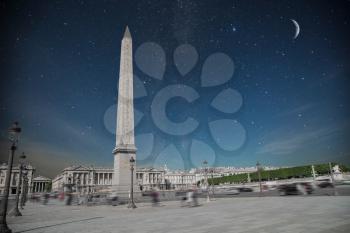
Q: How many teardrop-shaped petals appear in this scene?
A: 10